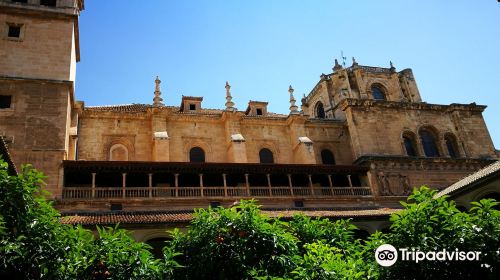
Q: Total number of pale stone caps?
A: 3